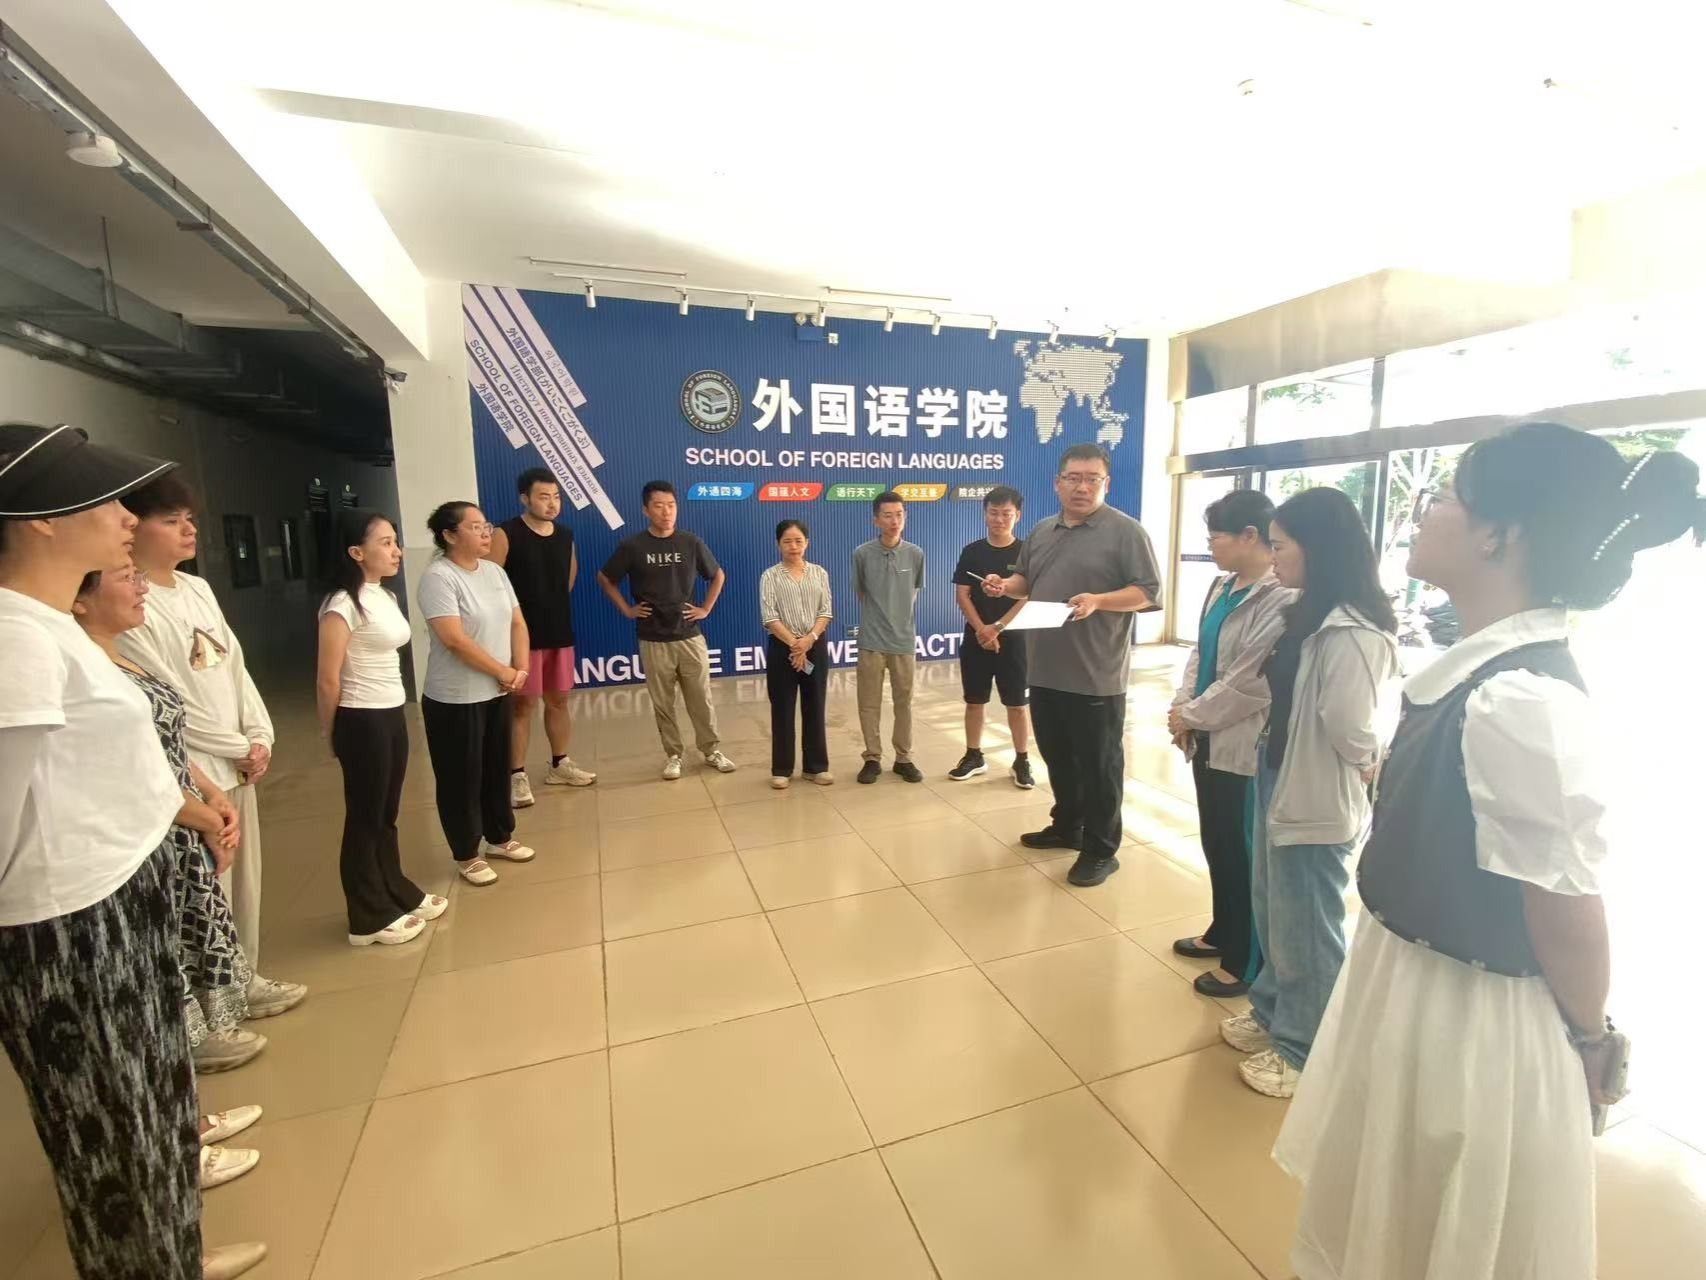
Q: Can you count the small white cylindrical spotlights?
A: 9